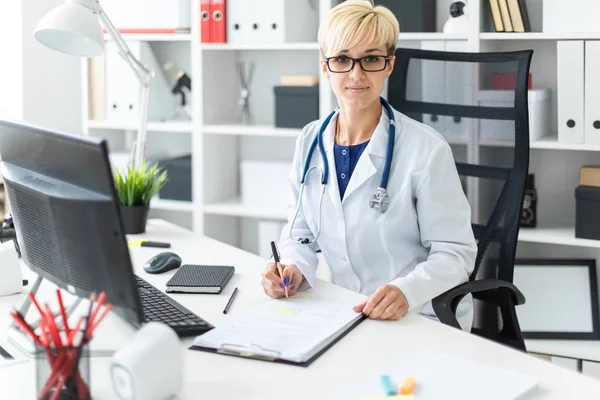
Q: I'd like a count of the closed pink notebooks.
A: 0